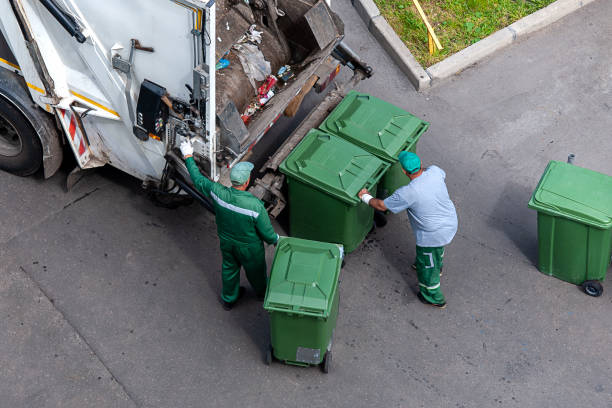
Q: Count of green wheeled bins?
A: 4